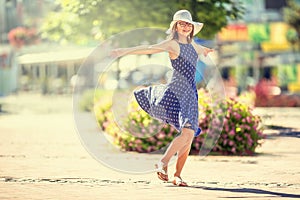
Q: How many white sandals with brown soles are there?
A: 2